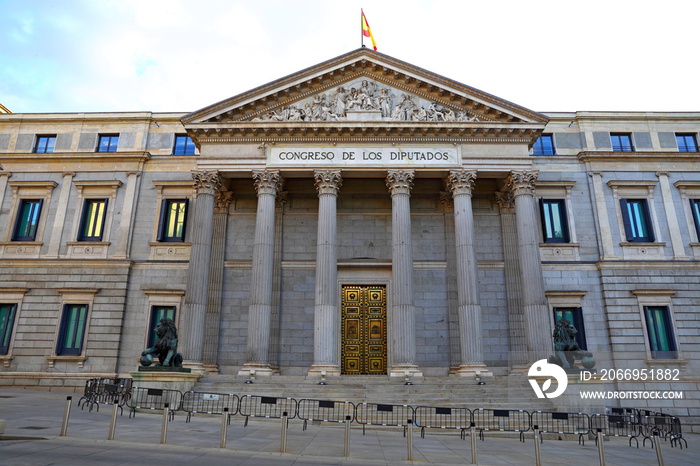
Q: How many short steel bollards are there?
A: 11